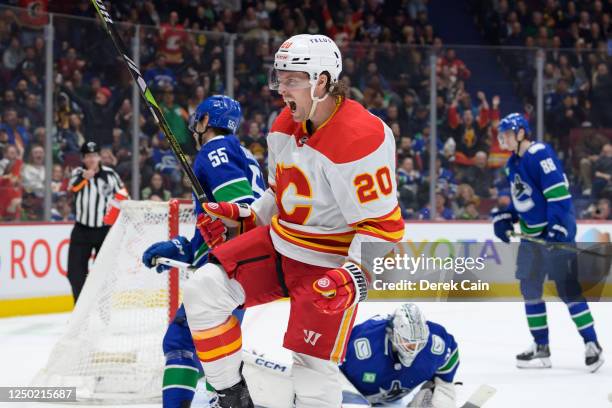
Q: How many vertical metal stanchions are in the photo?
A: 5